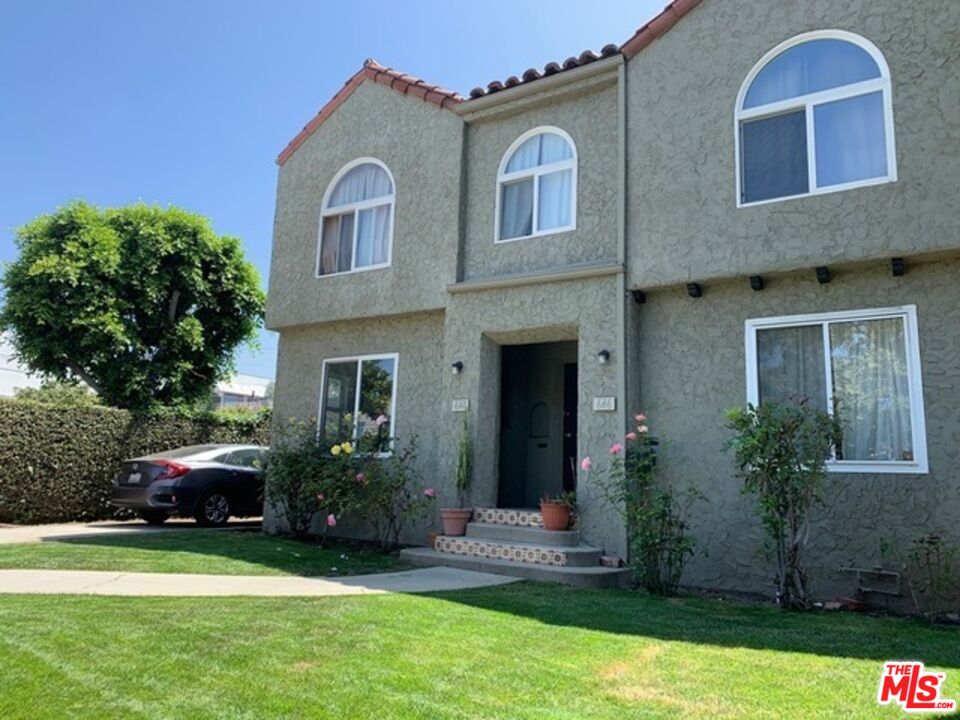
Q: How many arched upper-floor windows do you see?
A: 3